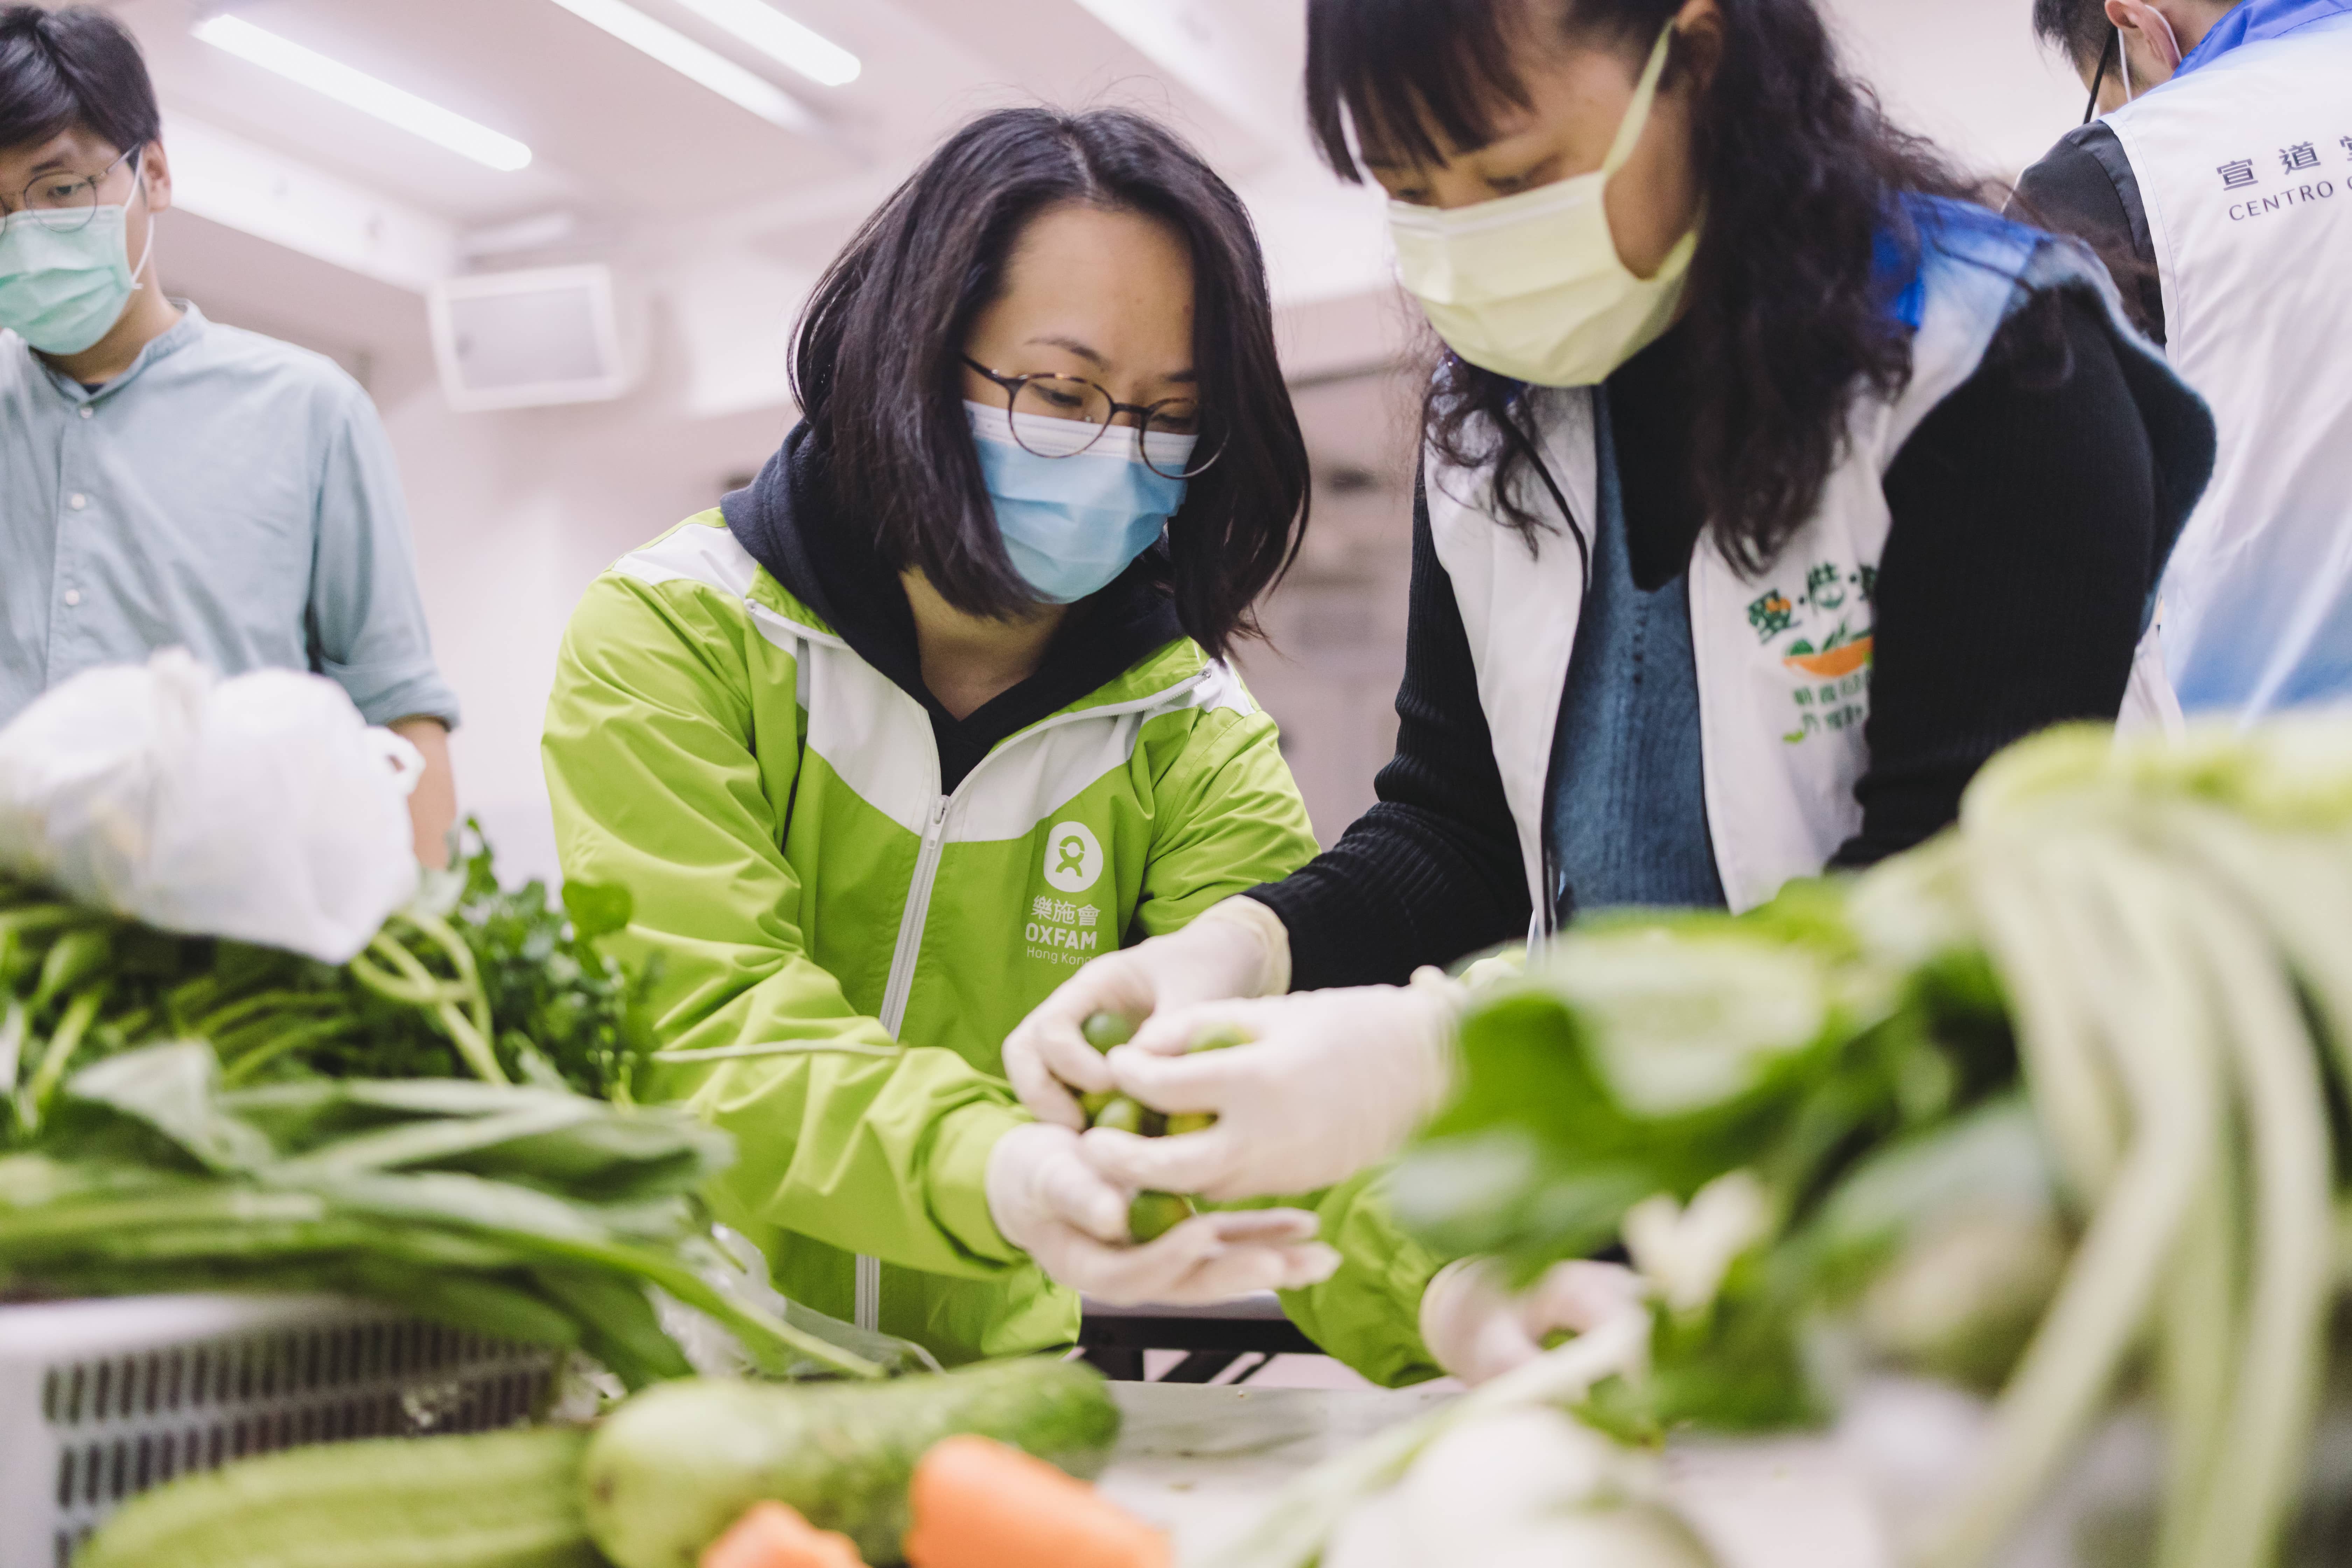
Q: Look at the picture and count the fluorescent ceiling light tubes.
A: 3